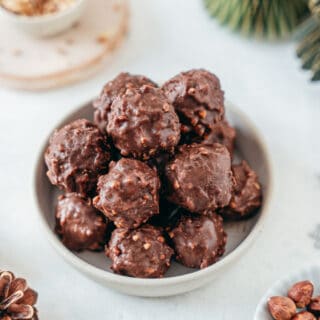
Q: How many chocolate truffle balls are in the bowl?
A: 11